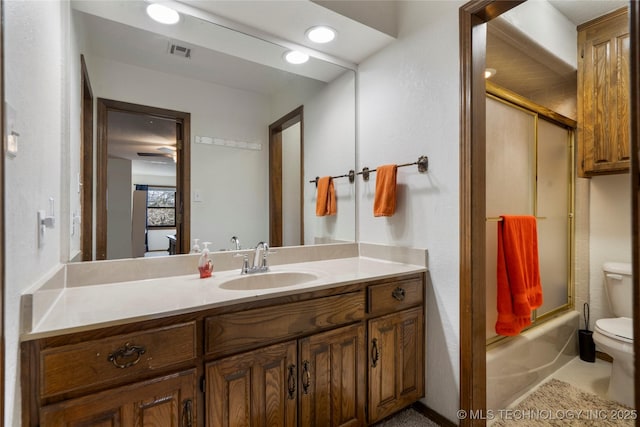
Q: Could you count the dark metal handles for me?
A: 6